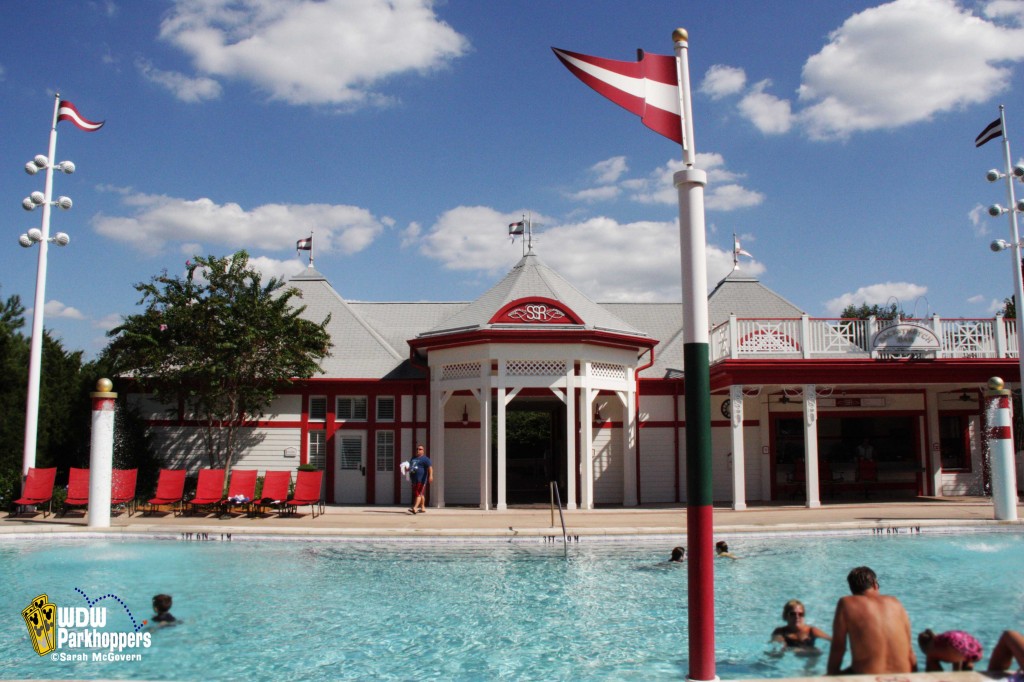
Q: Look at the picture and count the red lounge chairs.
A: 8